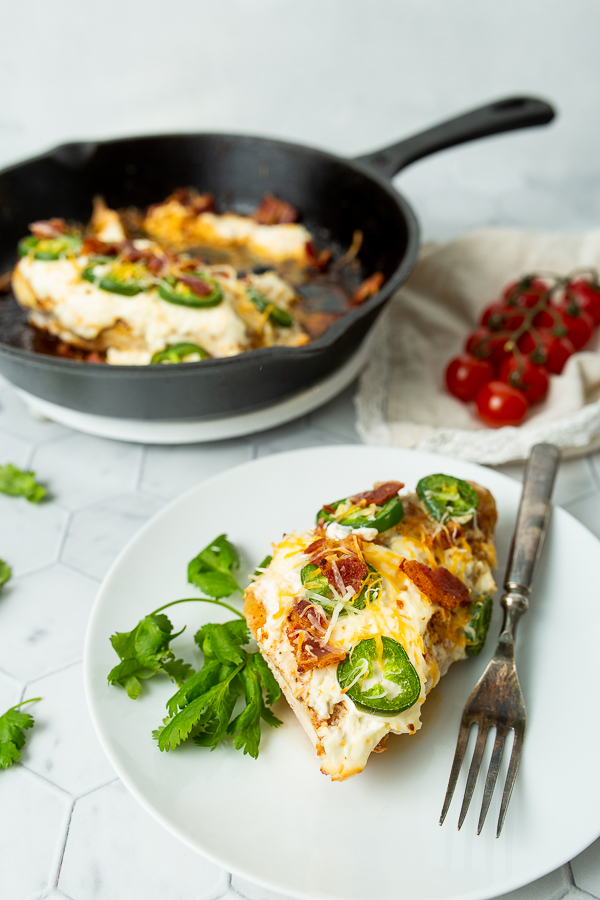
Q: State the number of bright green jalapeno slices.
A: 10